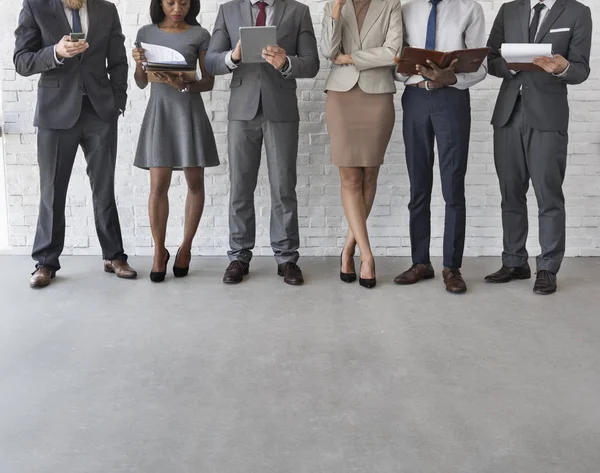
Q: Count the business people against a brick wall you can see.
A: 6